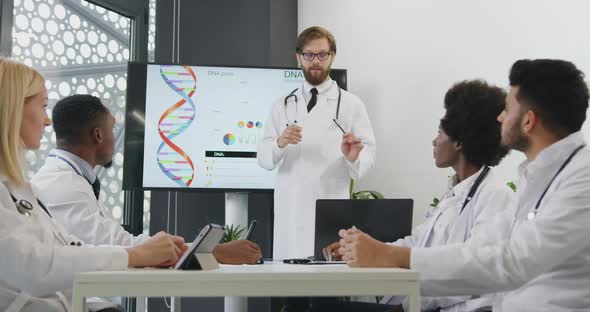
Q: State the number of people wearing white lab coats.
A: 5